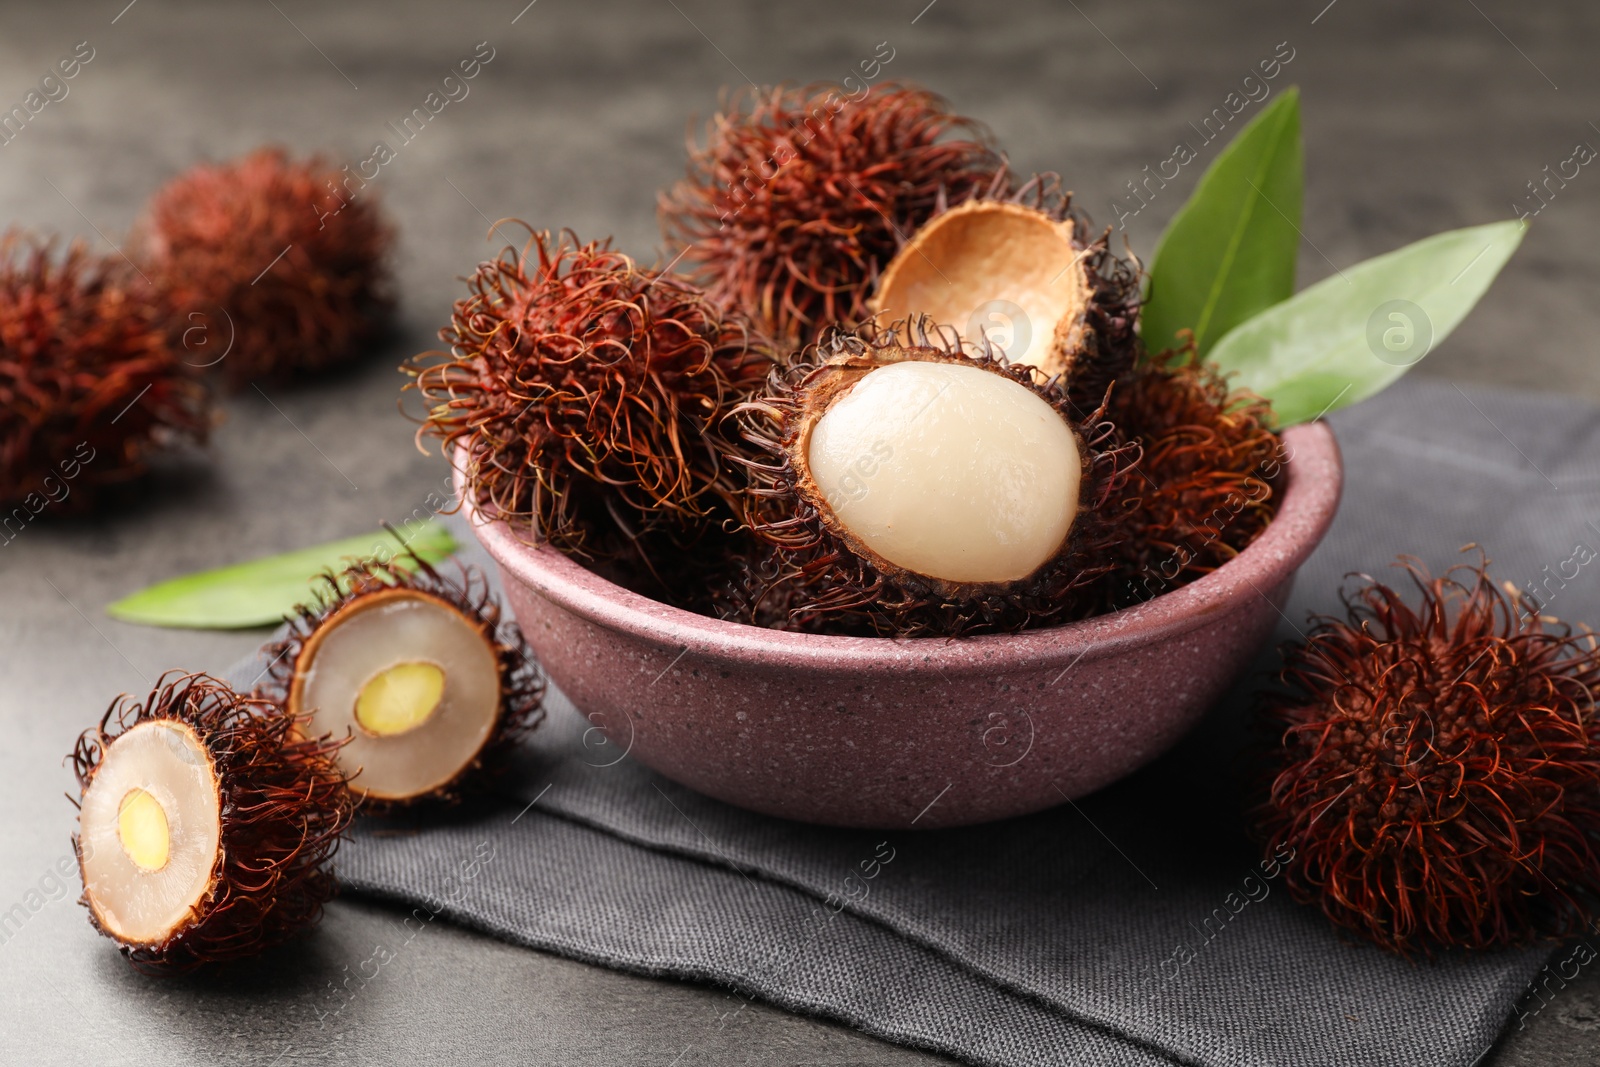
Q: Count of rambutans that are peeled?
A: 1